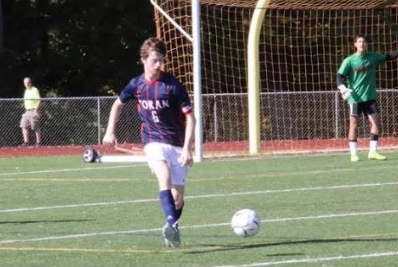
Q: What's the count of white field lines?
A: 4